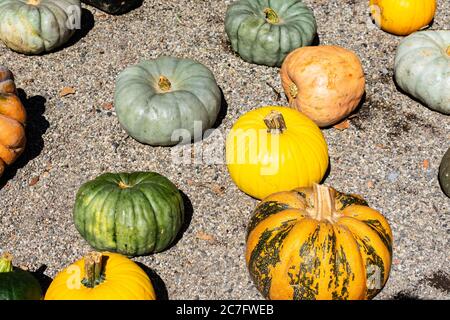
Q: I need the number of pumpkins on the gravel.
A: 14